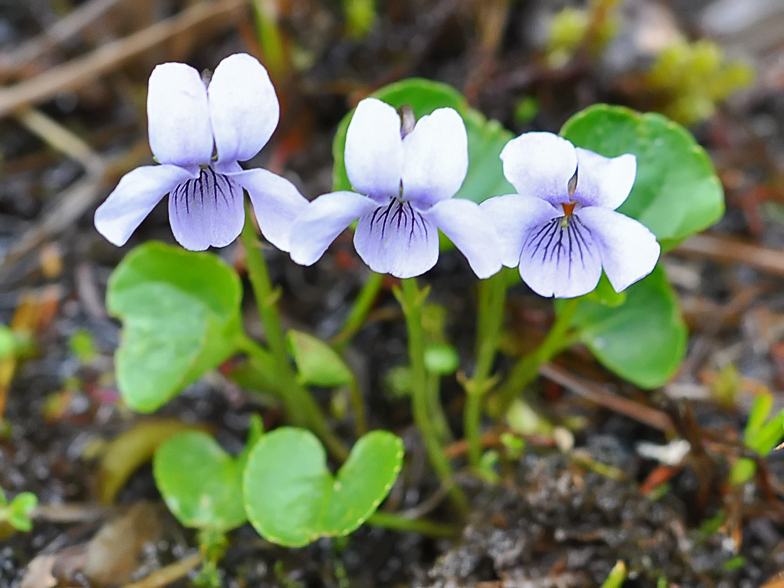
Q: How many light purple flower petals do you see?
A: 15